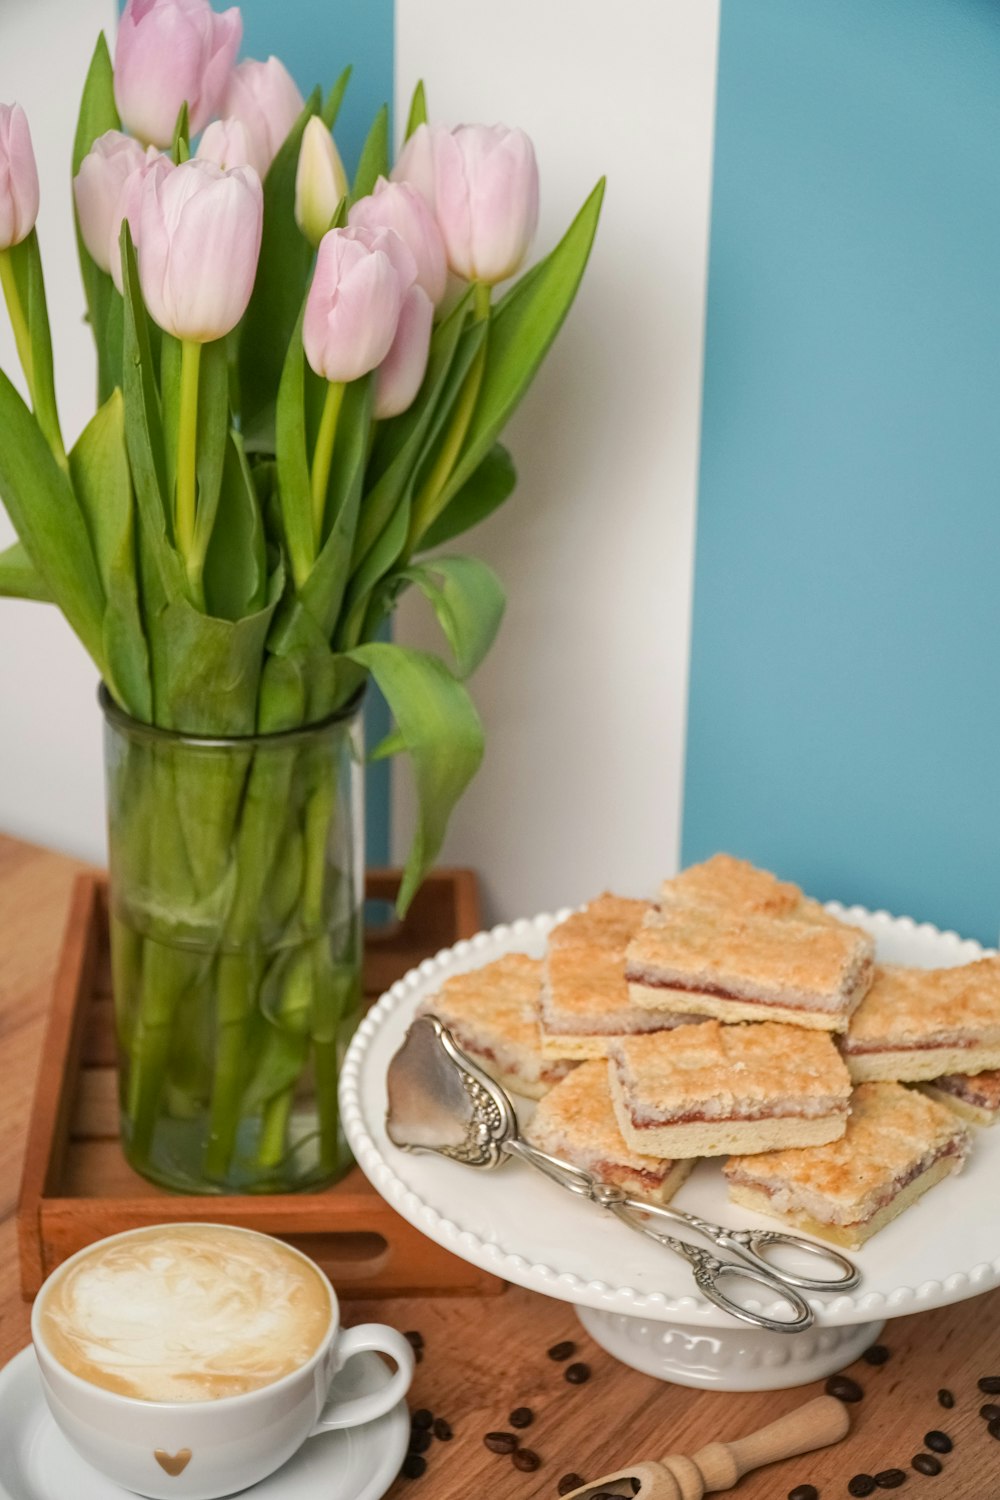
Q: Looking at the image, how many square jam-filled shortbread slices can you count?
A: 9